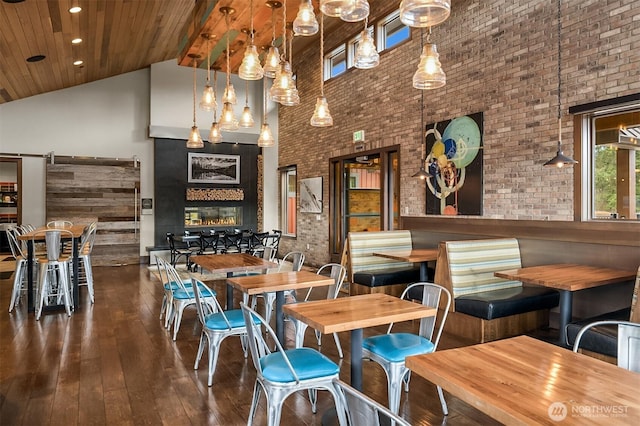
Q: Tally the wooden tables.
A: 7